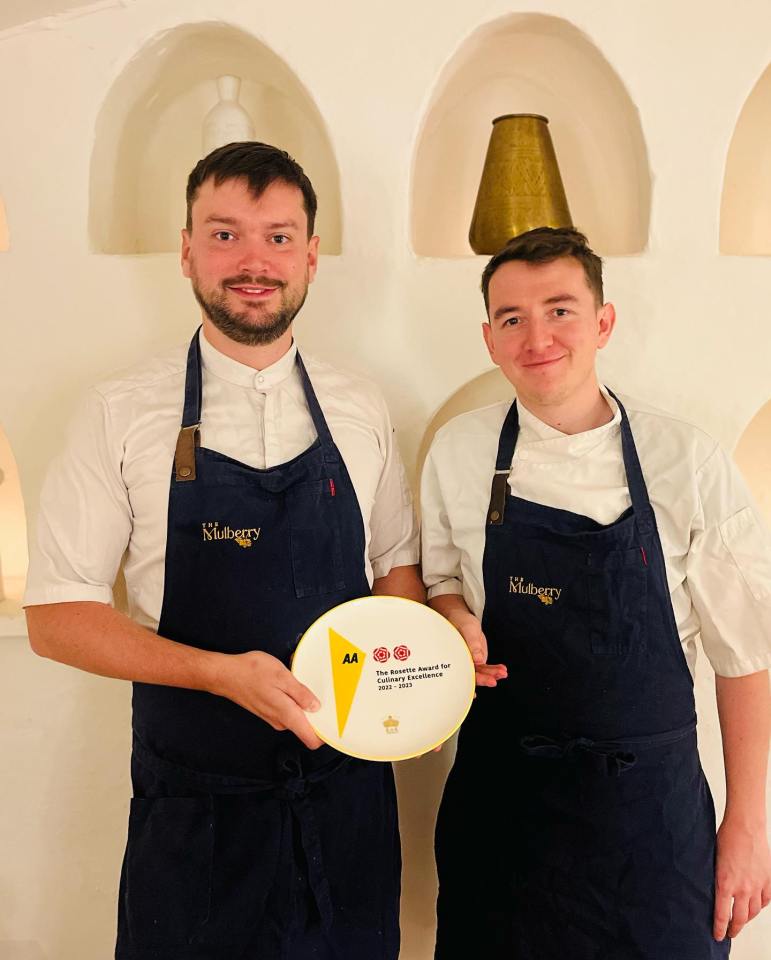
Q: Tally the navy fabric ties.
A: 2